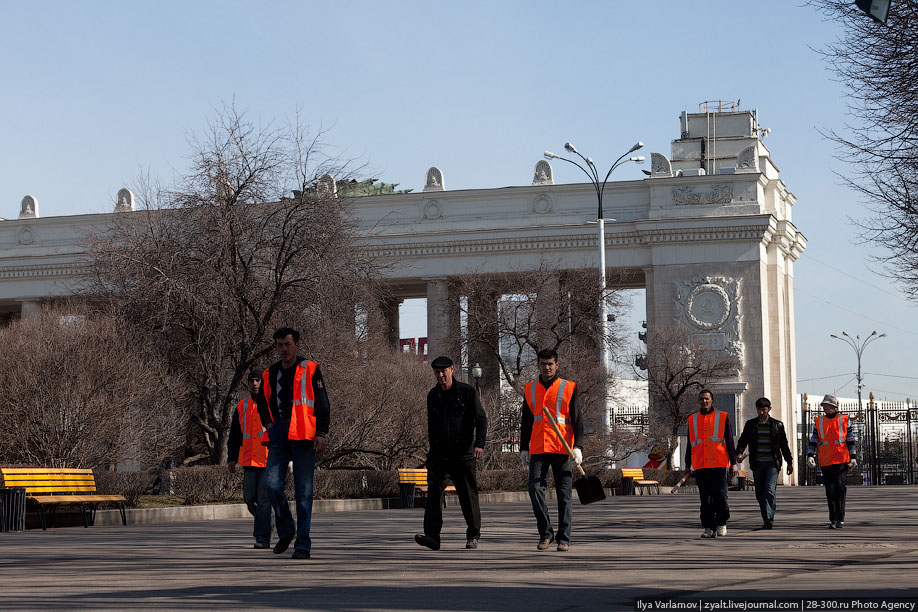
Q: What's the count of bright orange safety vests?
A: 5